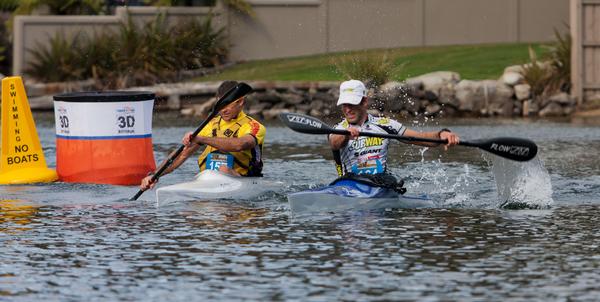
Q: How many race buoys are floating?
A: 2